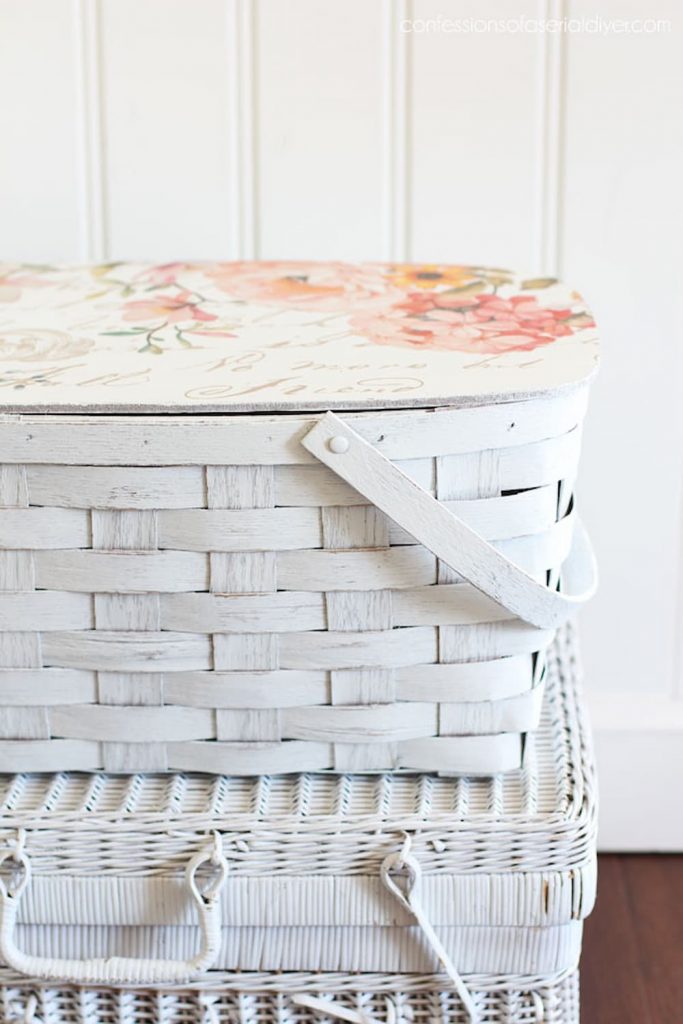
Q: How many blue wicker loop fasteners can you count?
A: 0